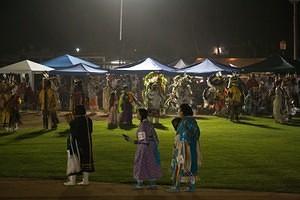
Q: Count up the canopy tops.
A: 7